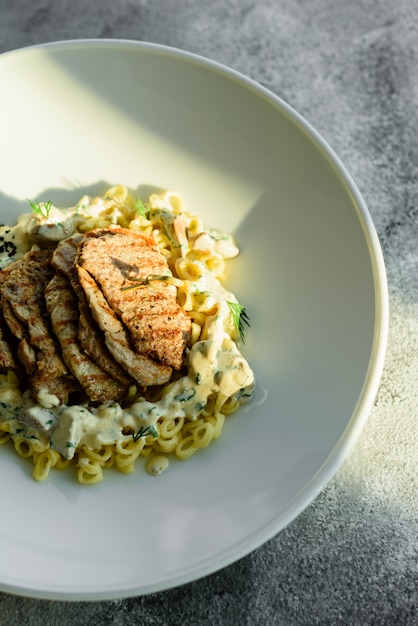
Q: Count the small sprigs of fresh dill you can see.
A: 4